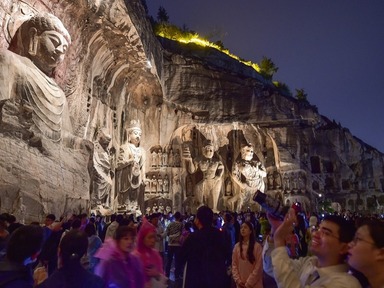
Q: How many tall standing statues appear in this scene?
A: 4